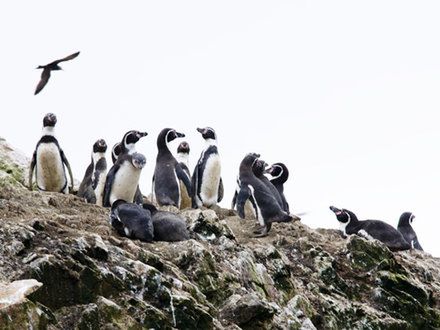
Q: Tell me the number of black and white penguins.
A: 15